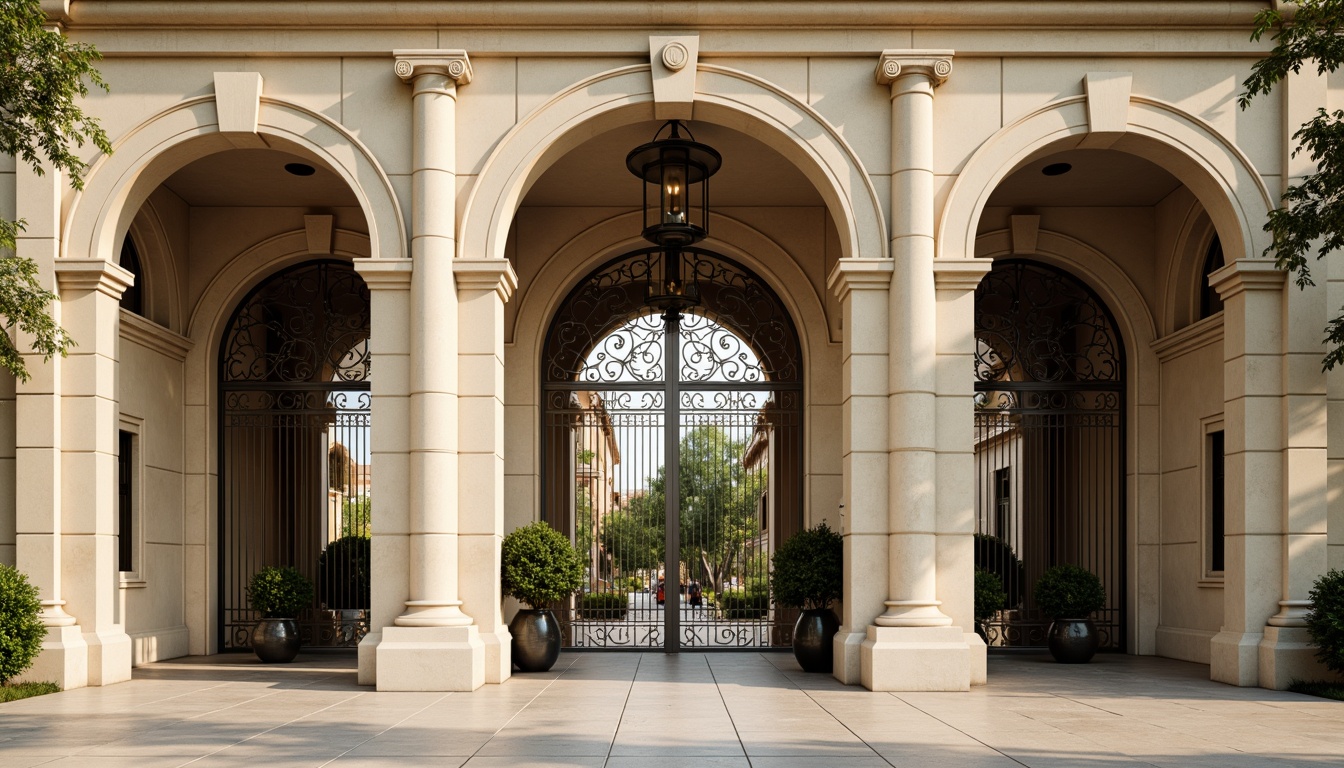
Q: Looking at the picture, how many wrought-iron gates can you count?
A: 3